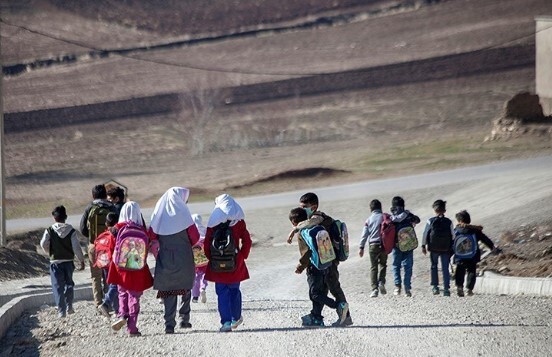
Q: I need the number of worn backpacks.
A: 11